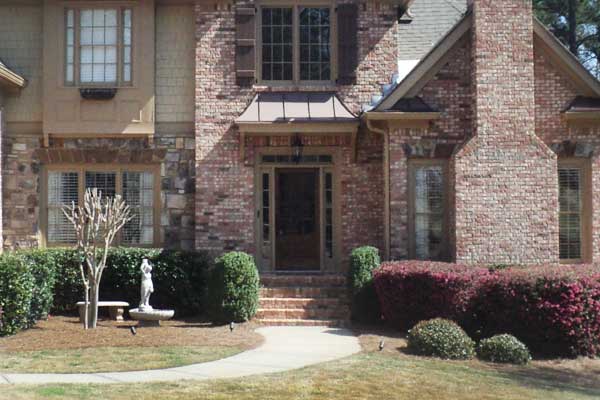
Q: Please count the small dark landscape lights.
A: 3